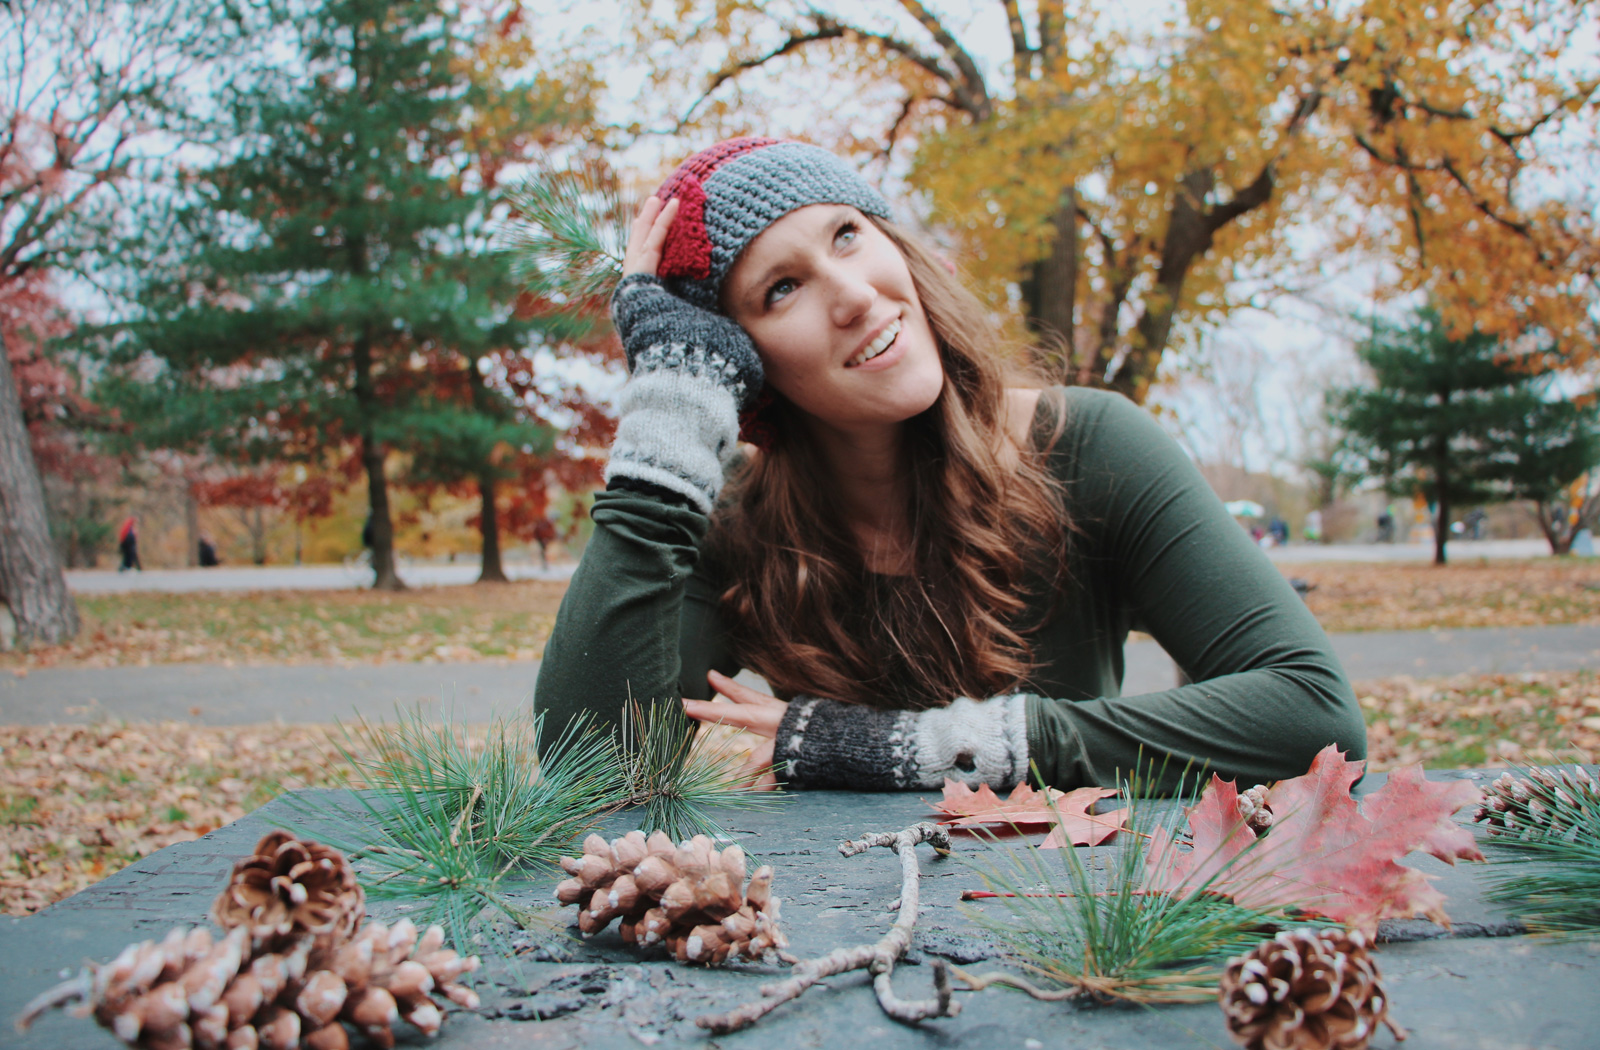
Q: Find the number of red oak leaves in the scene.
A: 2